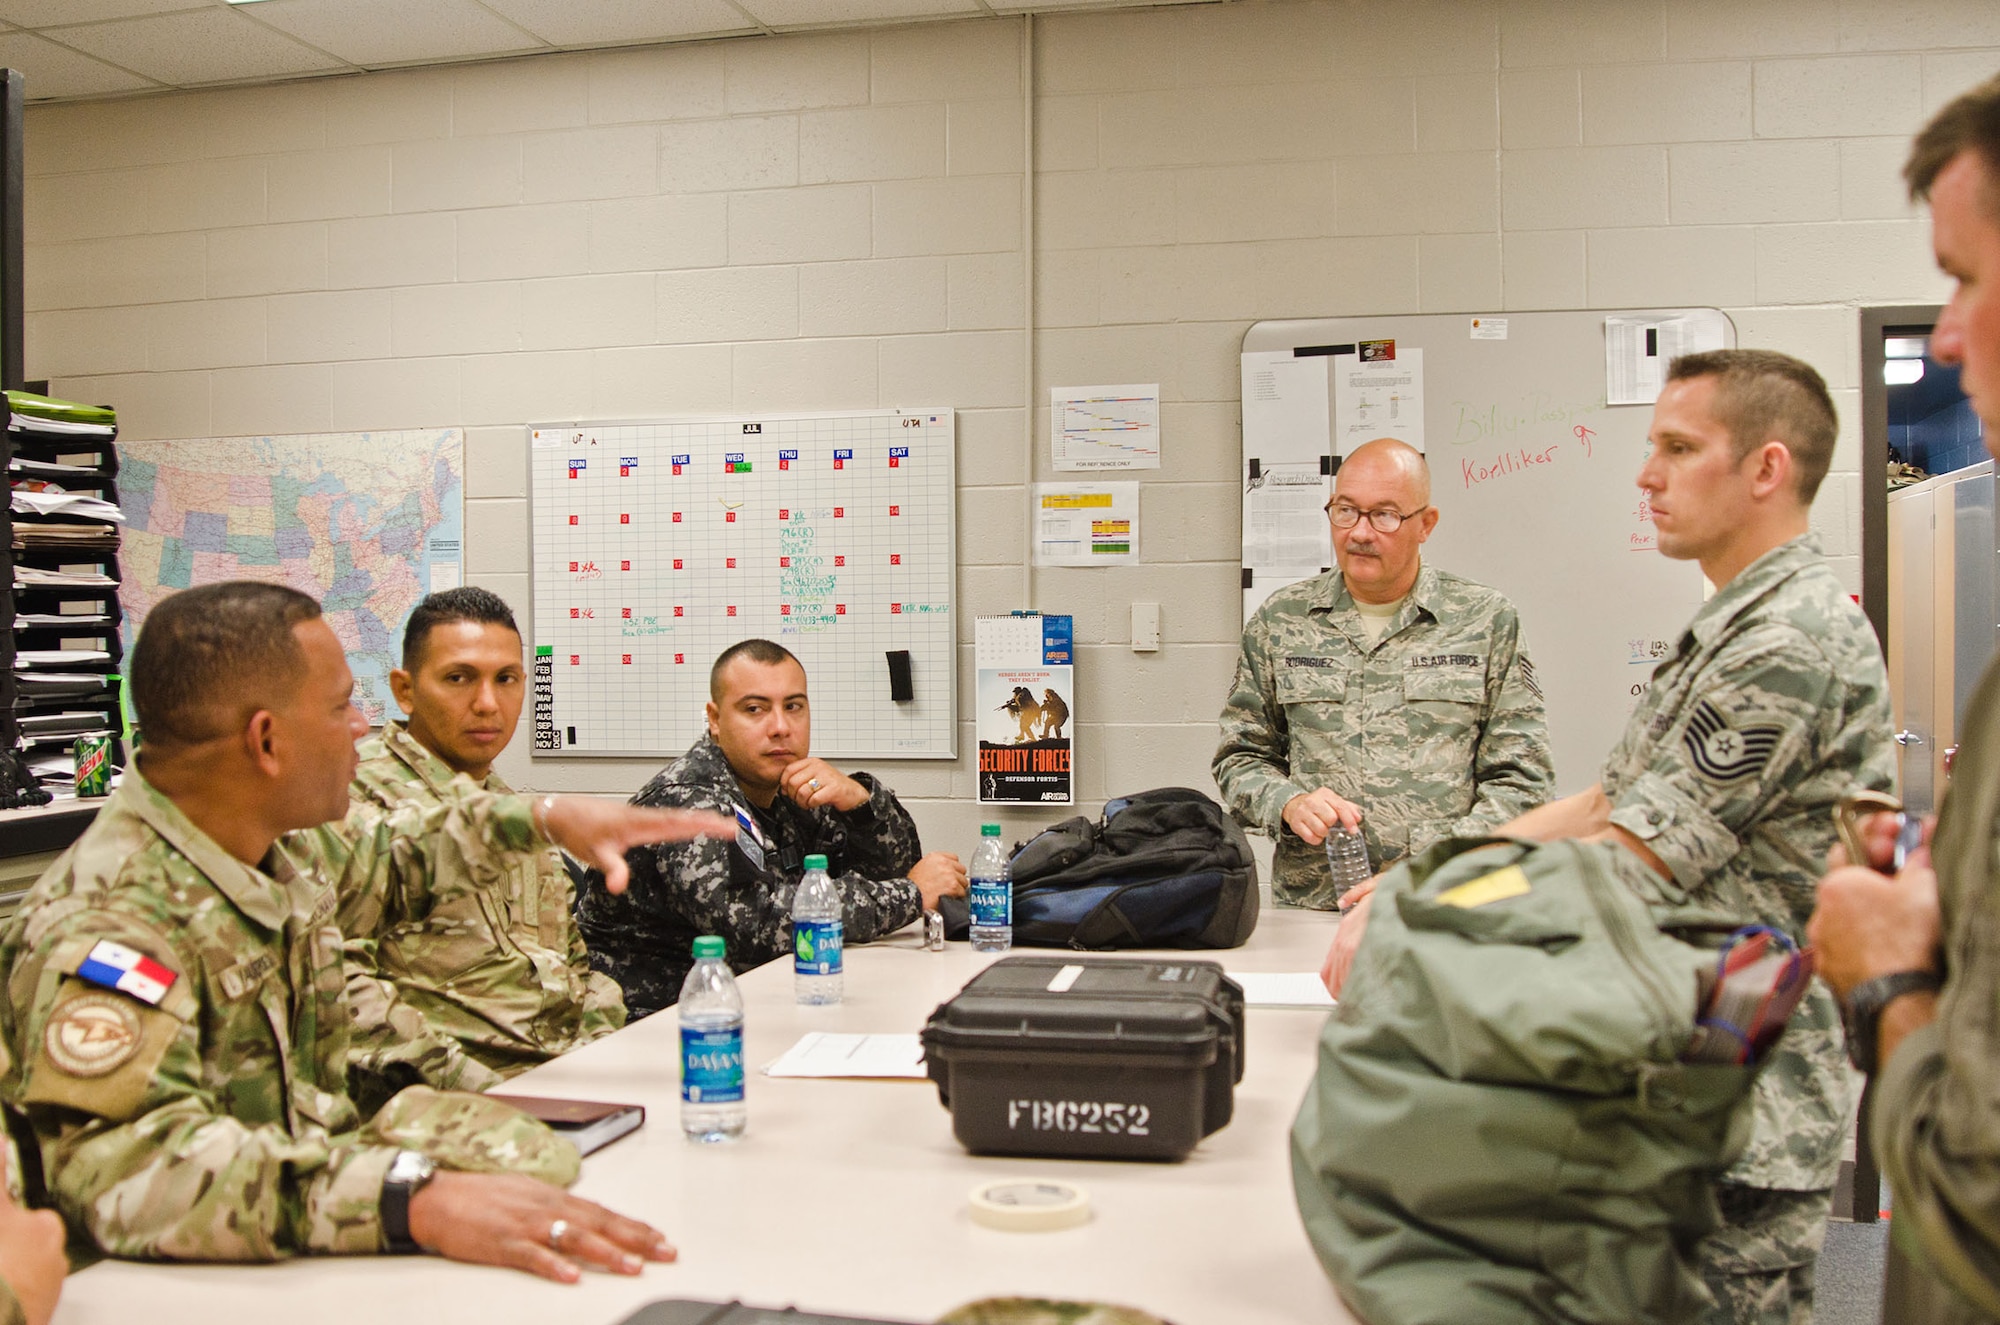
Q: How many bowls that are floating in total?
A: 0